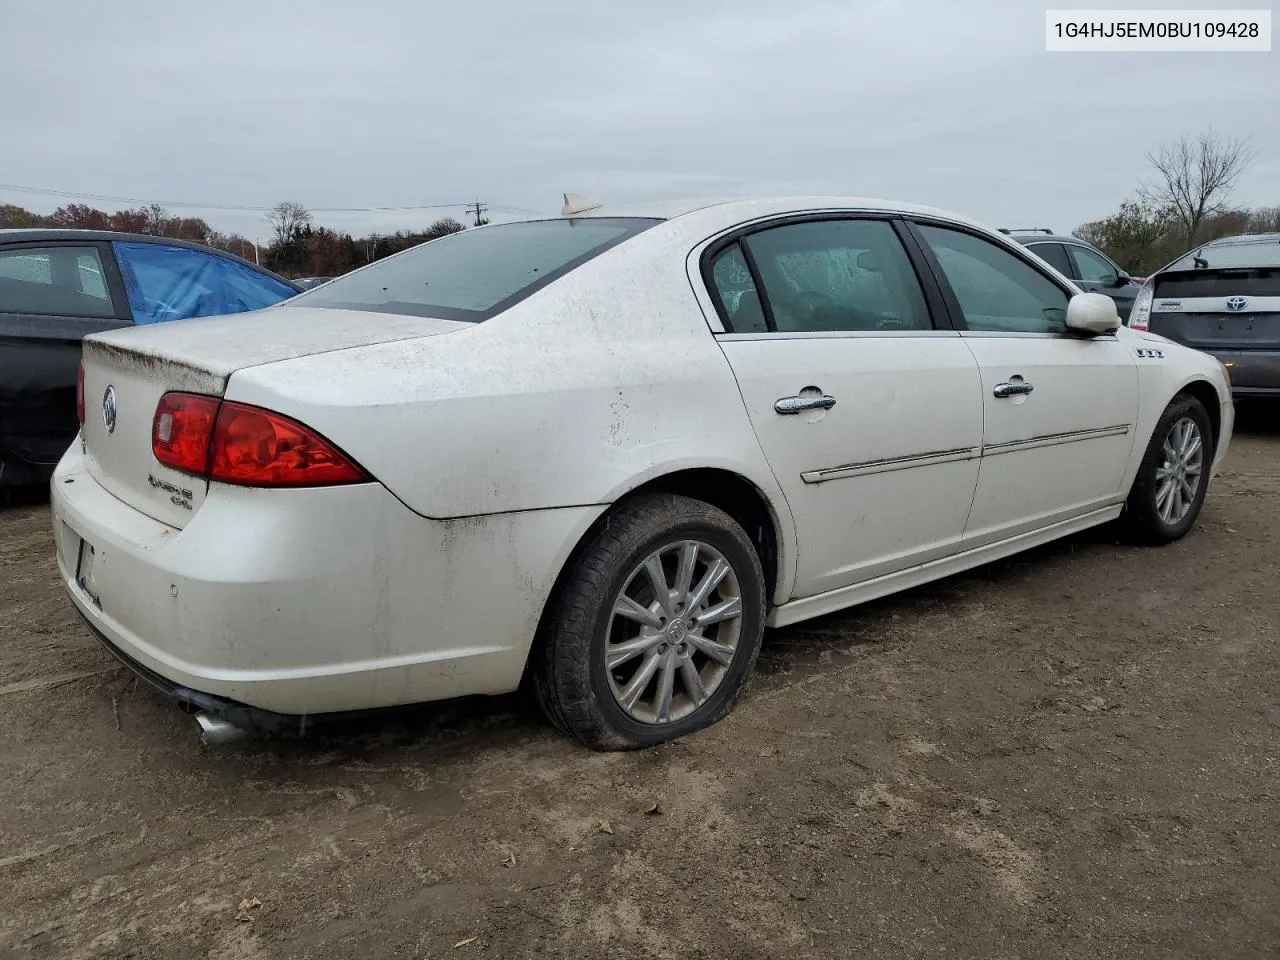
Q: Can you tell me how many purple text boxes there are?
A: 0